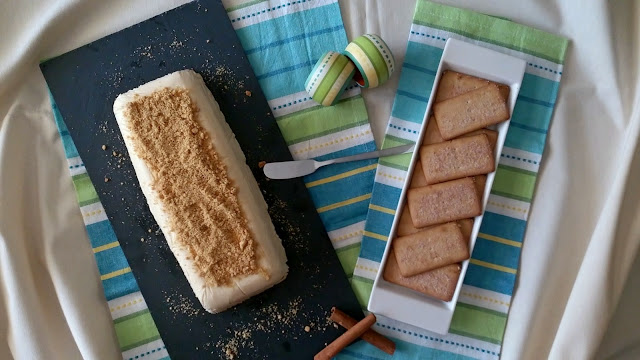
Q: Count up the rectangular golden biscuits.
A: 9